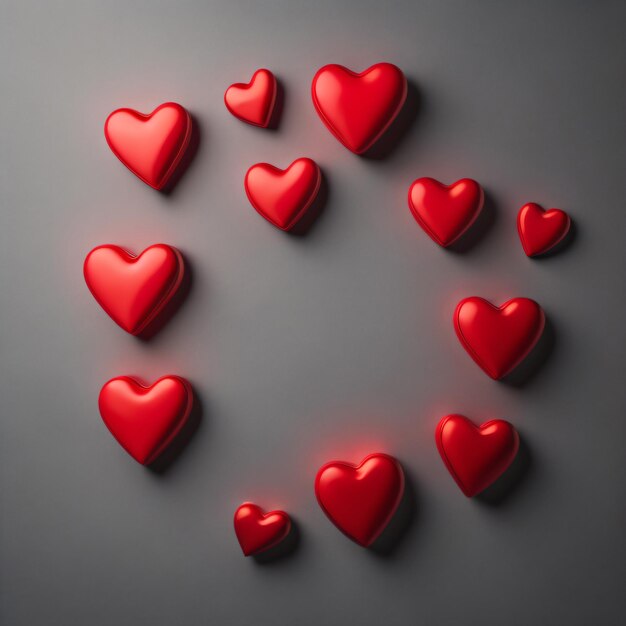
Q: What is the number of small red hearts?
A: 3